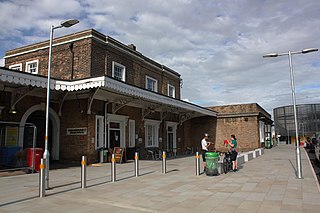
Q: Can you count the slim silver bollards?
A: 6